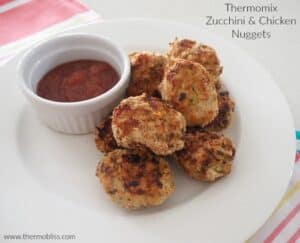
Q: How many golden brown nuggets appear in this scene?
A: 8